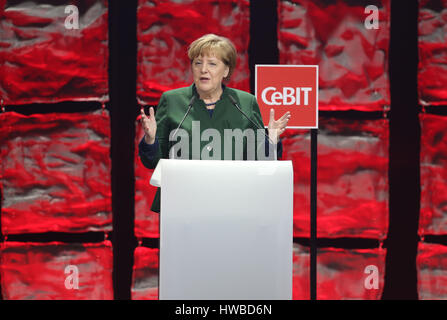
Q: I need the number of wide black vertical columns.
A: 3